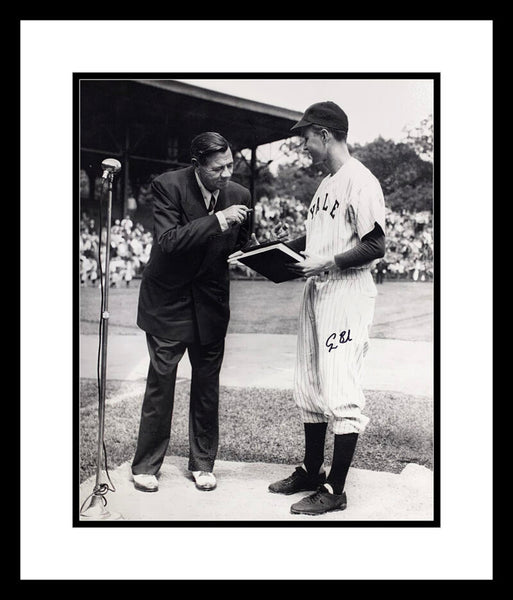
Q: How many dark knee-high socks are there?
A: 2